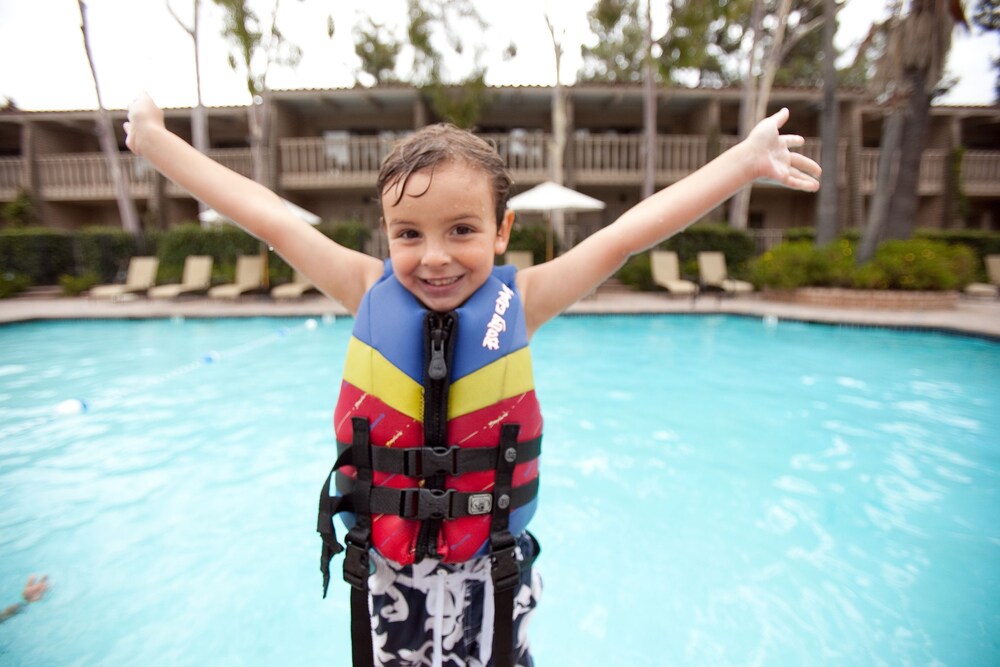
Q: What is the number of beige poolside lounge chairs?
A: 8